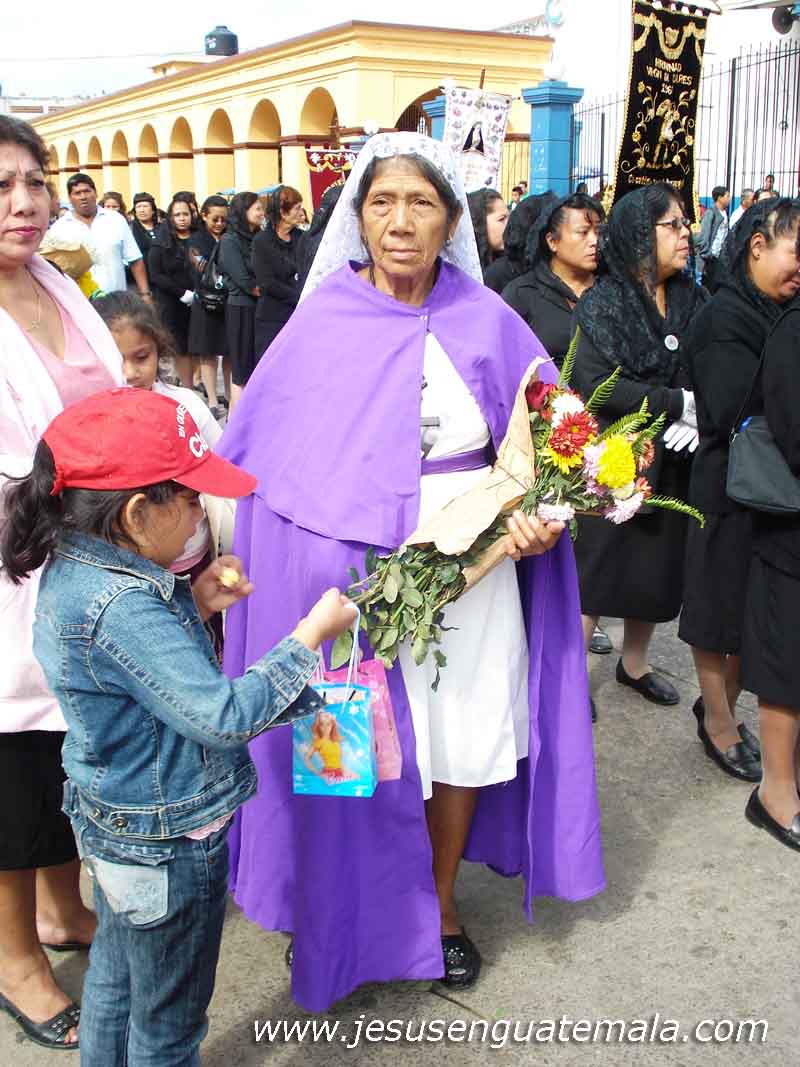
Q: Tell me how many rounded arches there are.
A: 10